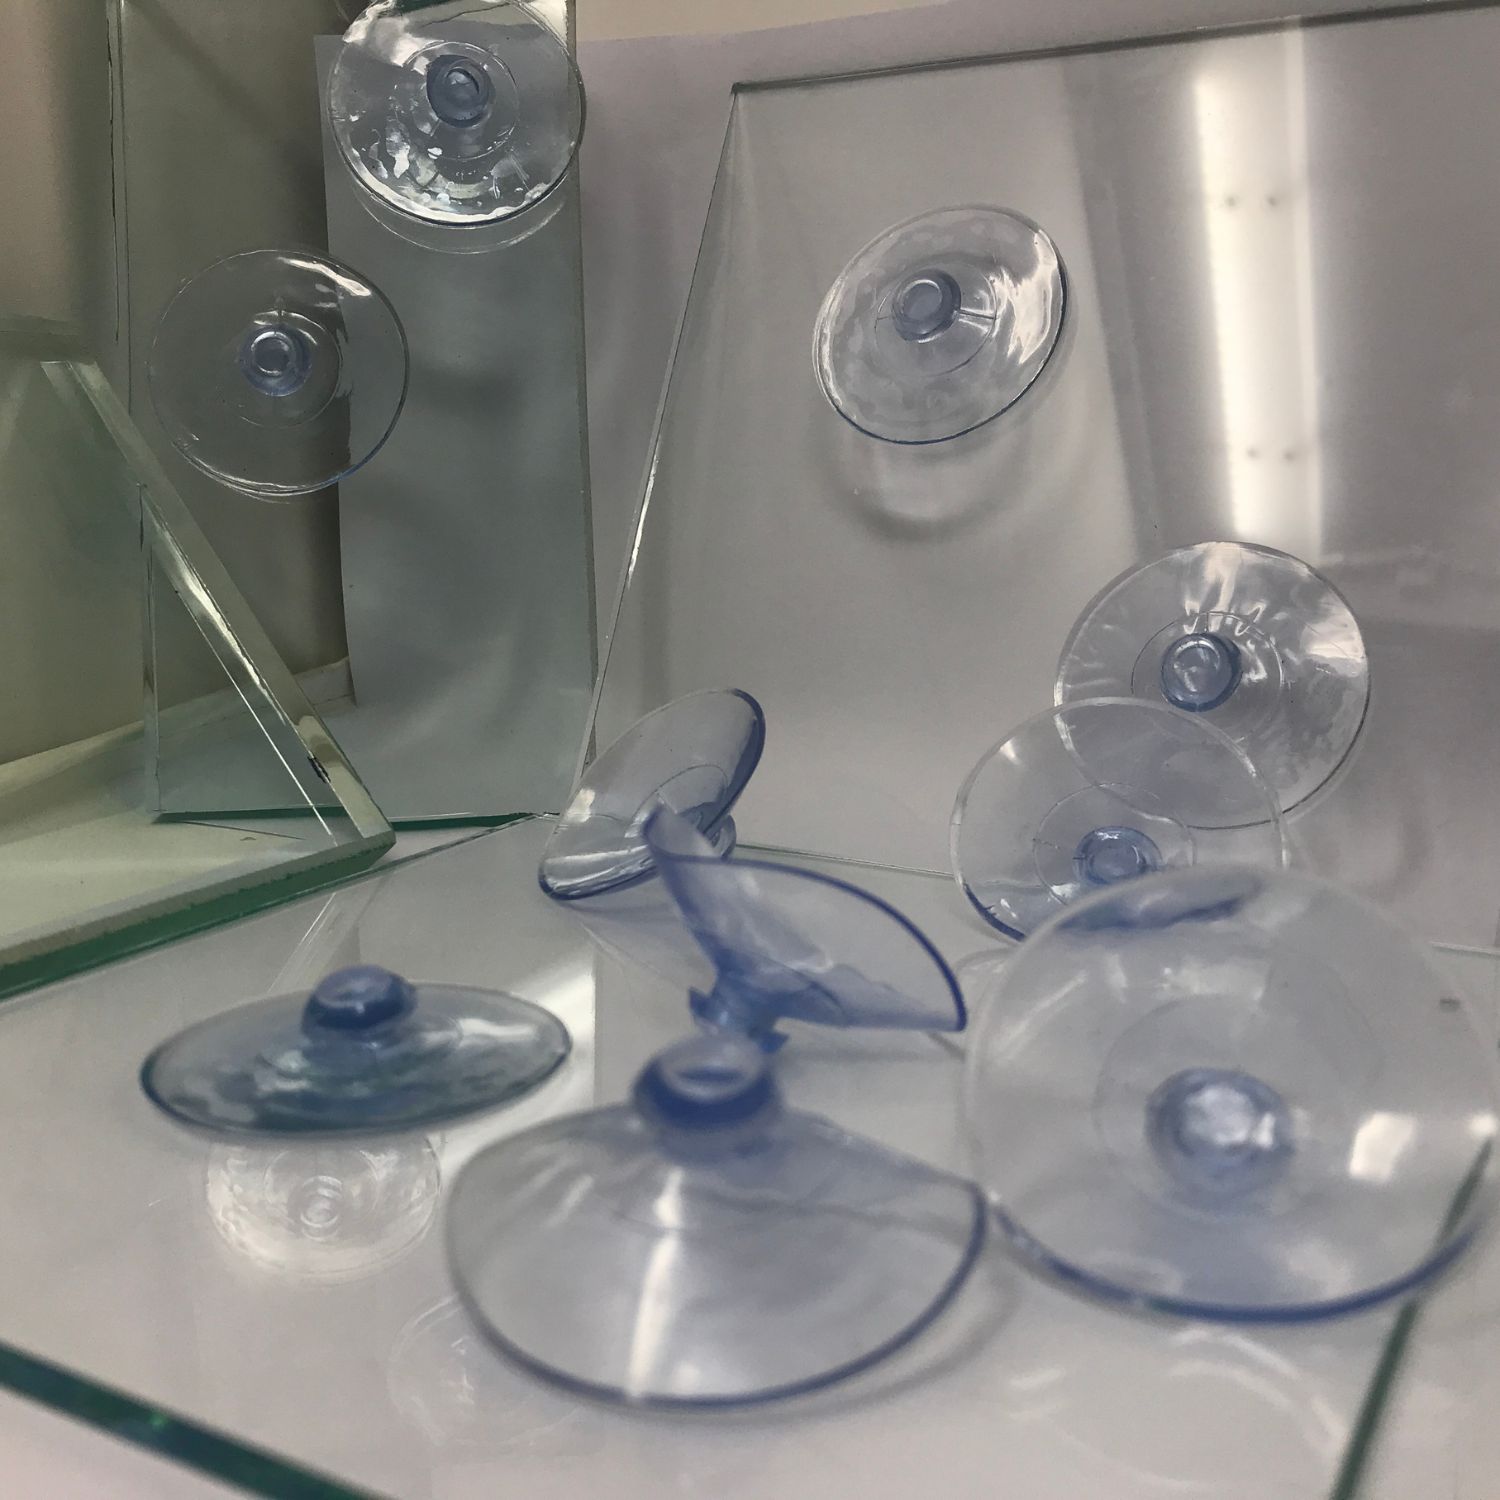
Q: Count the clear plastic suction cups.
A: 10